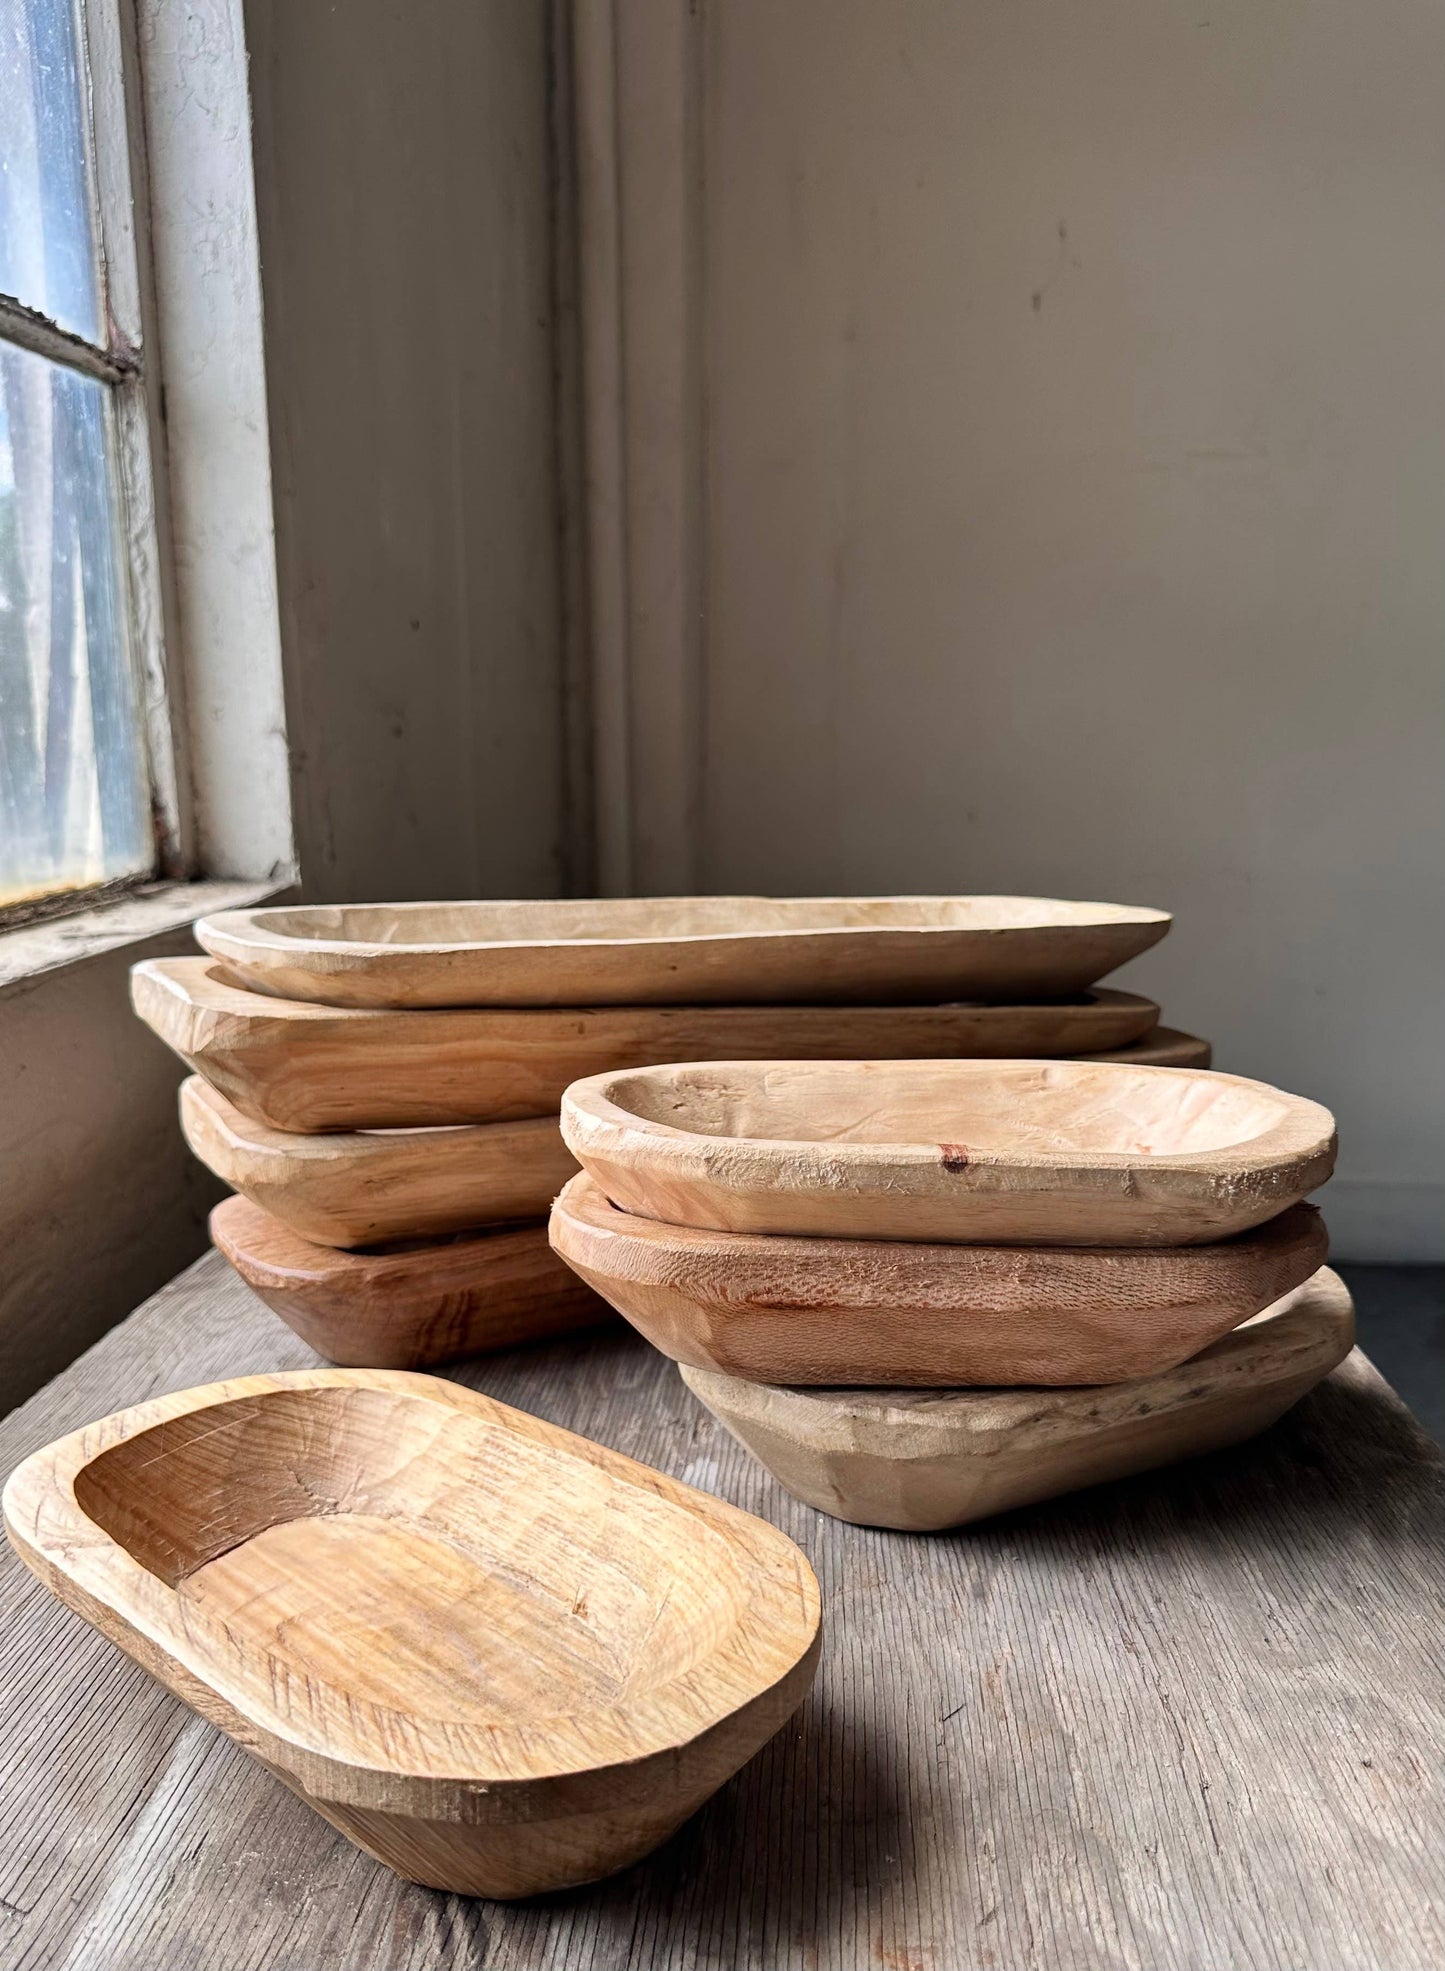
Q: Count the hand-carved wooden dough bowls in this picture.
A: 8